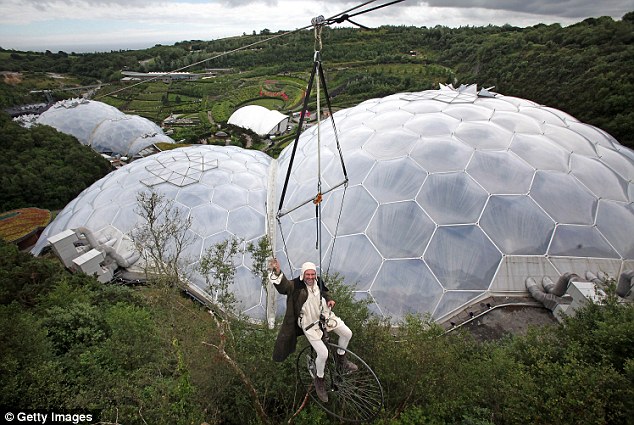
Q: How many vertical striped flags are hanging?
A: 0